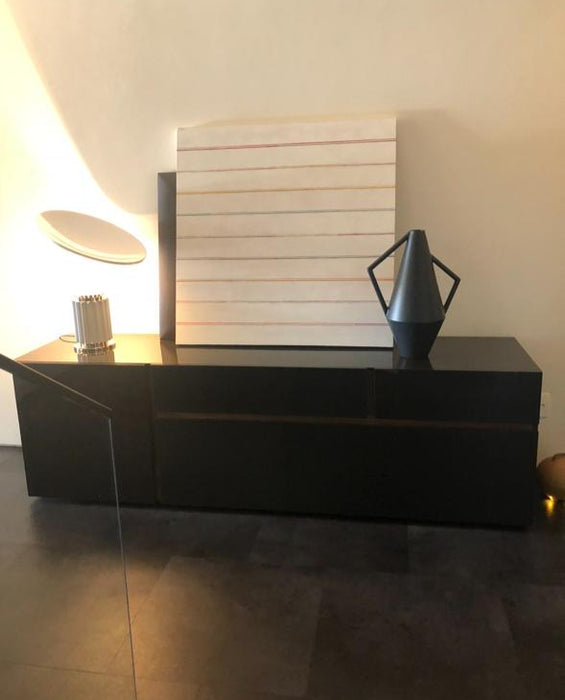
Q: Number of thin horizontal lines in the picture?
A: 9